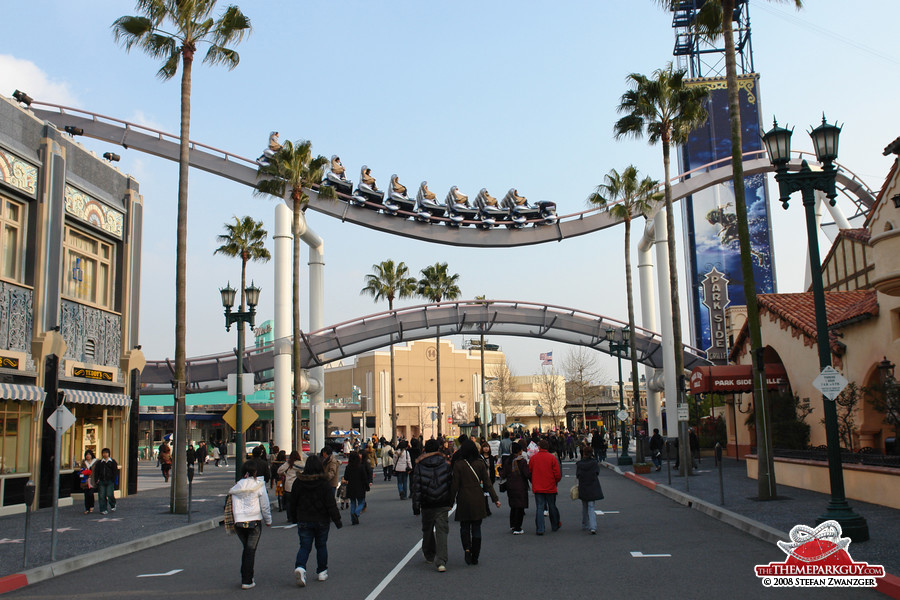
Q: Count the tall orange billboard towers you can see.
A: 0